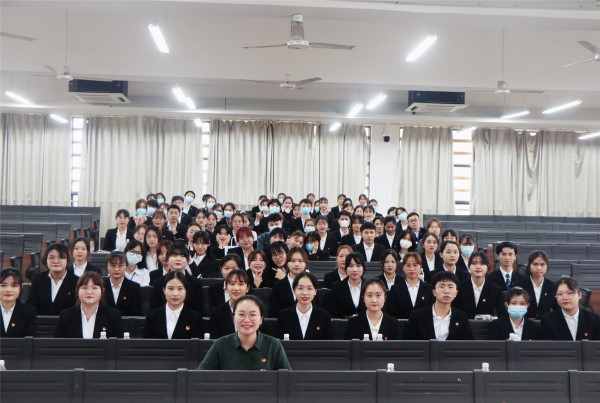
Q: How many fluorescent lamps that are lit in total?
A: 14